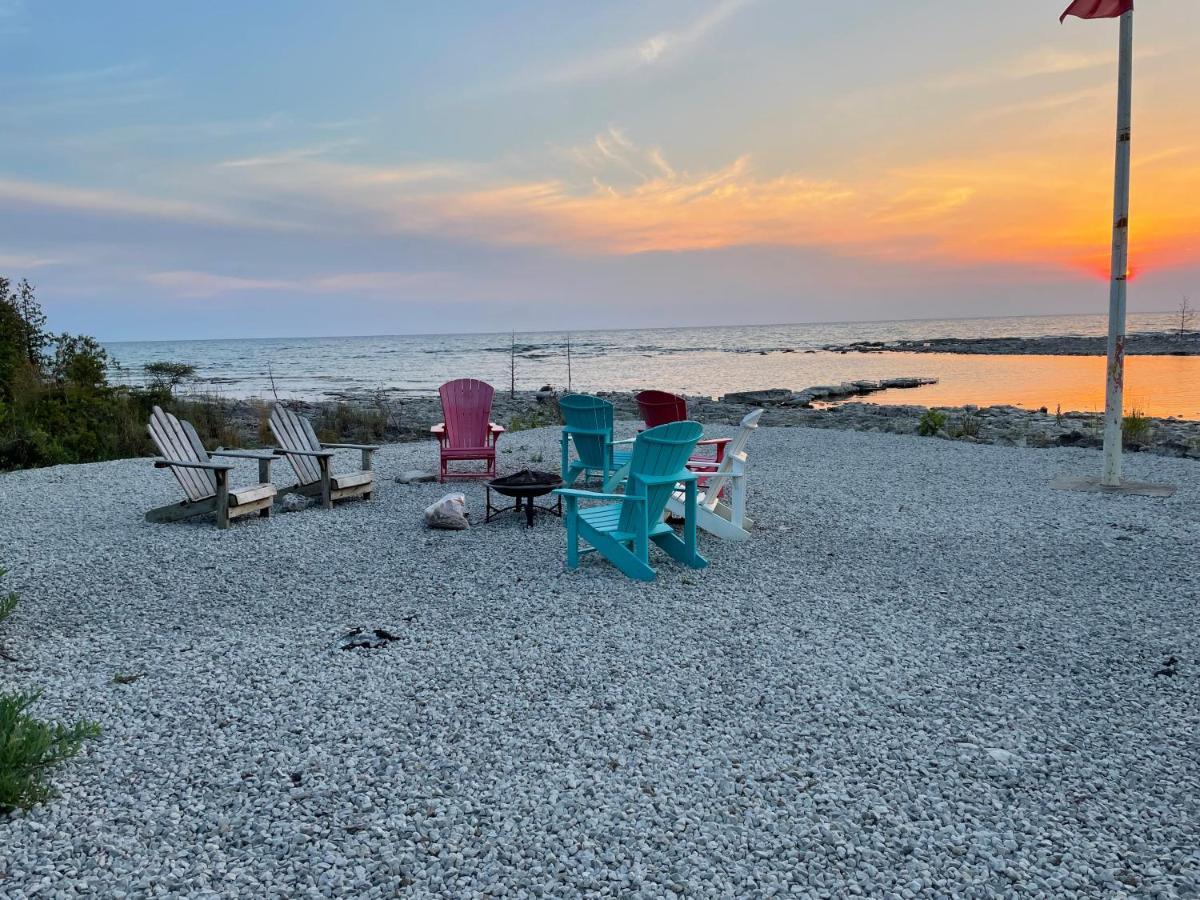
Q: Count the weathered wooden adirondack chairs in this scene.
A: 2